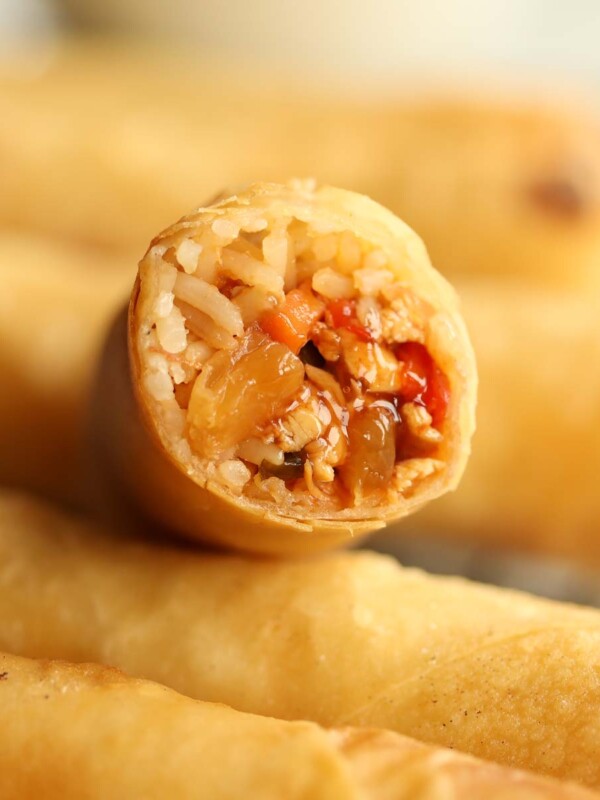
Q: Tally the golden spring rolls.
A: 5